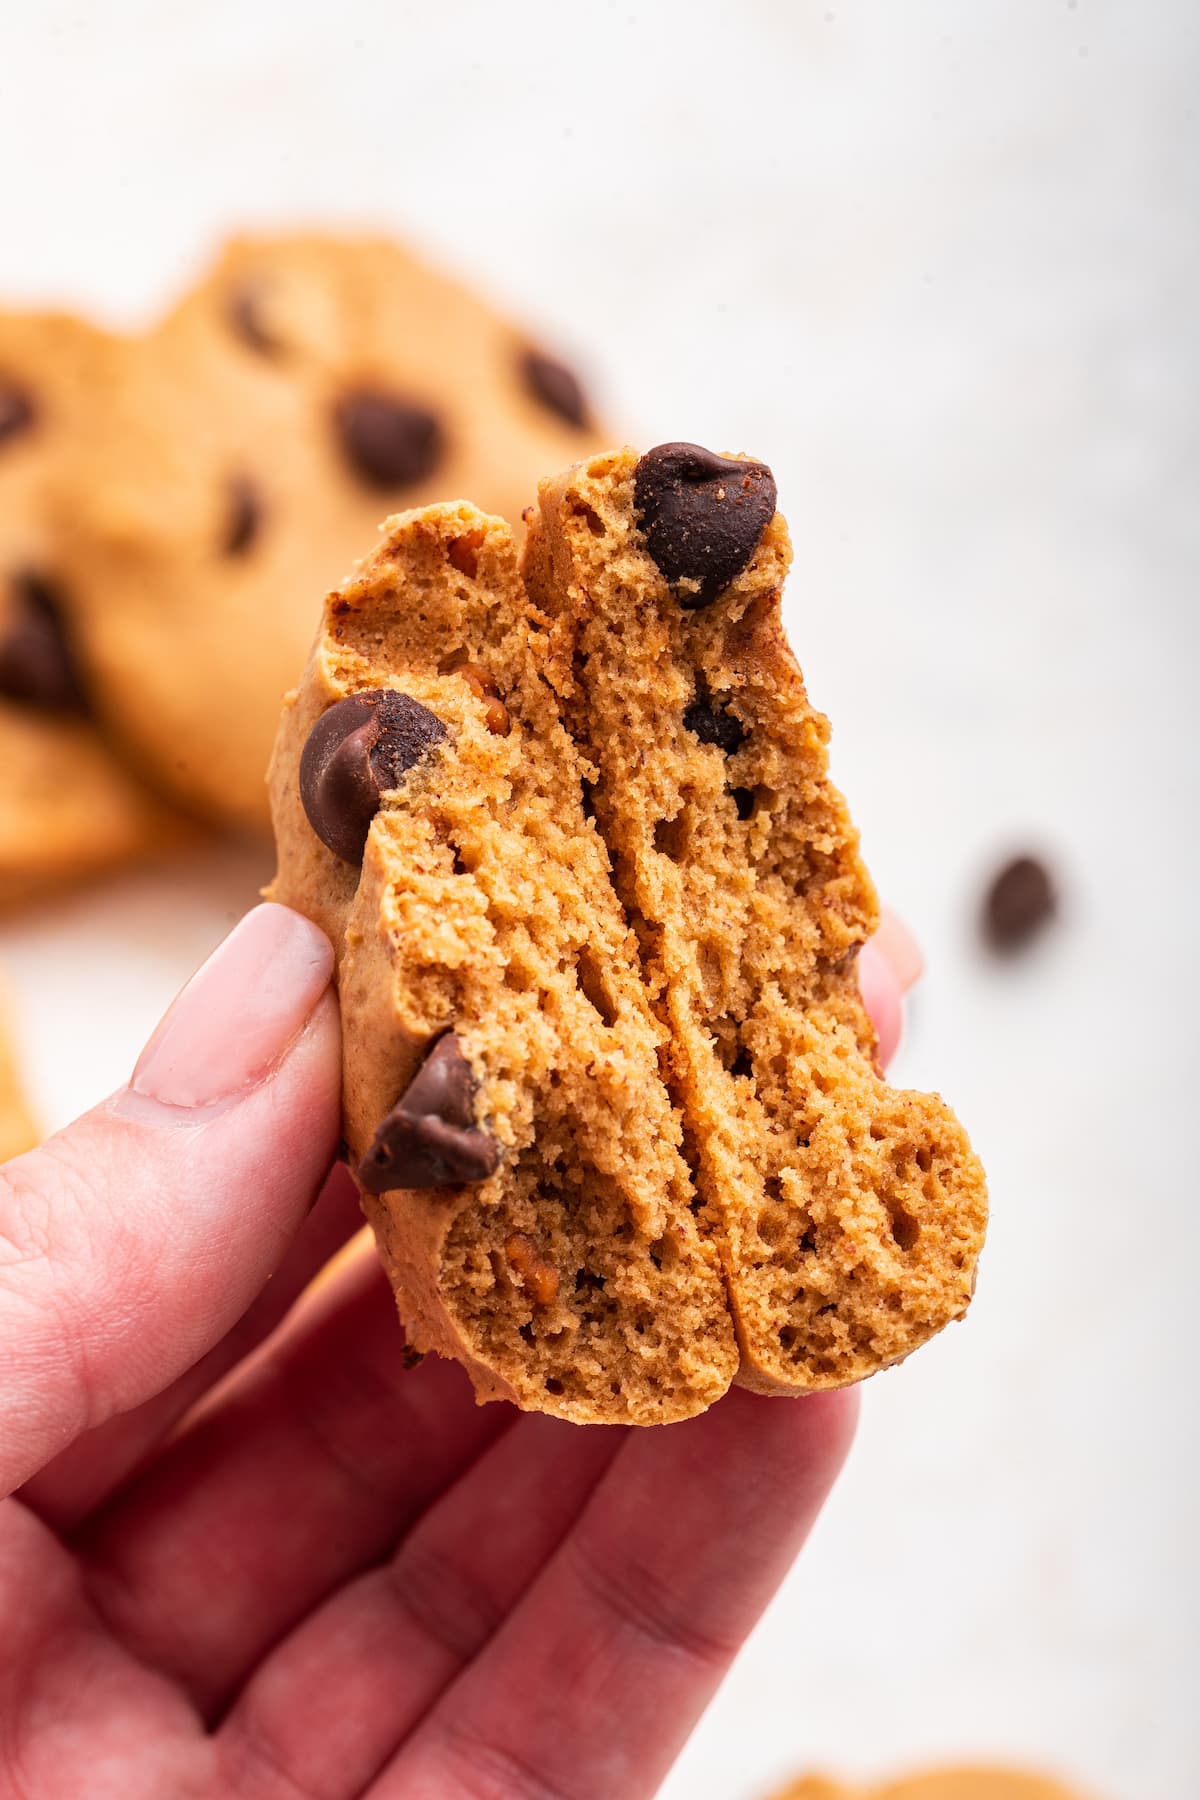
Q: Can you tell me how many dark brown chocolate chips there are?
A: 11